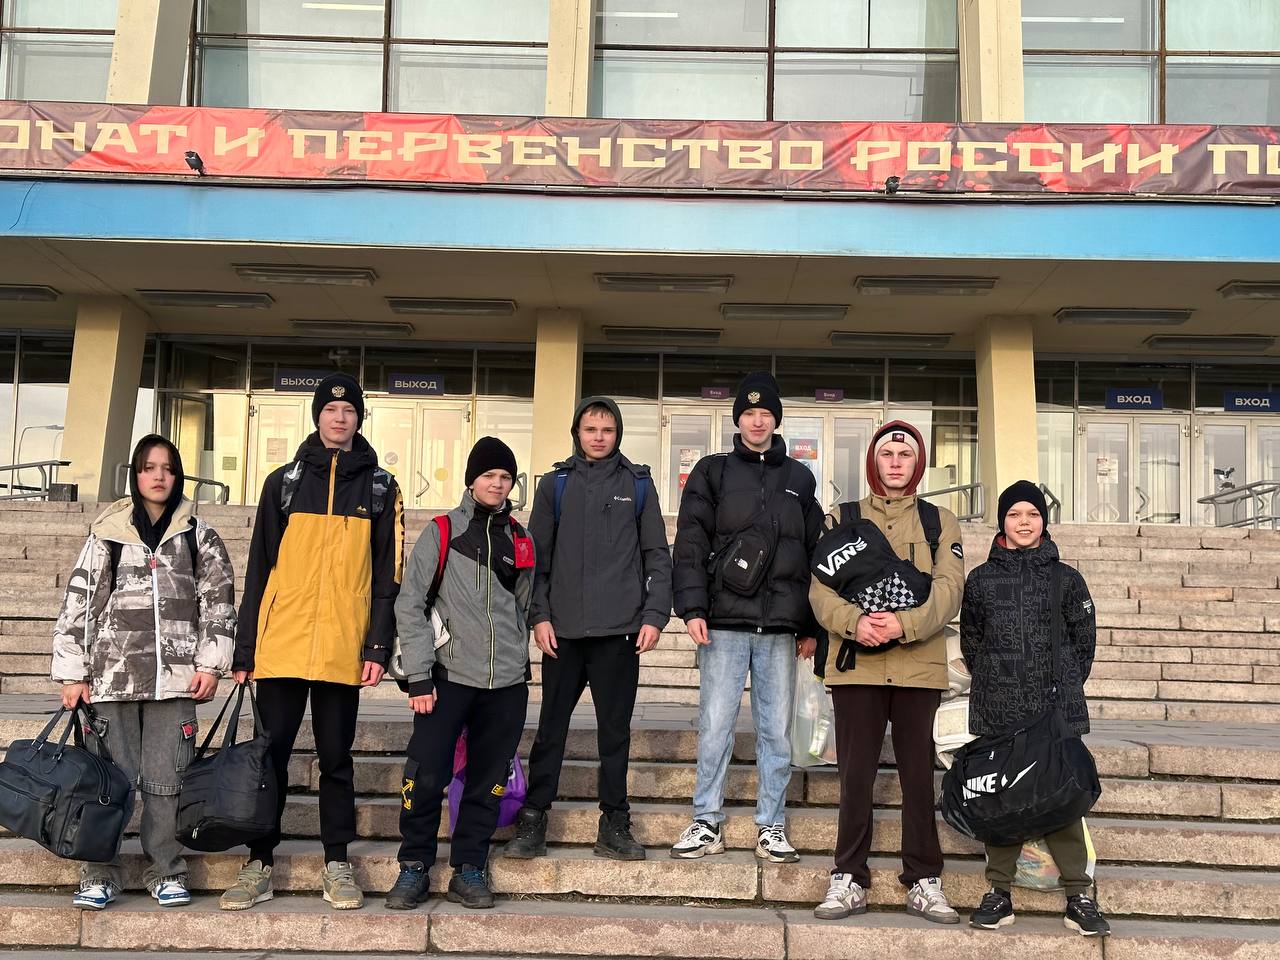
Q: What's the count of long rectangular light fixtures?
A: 13